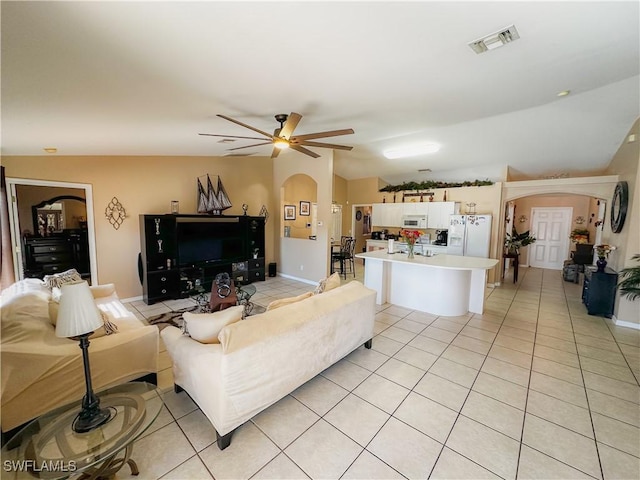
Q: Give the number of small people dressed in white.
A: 0